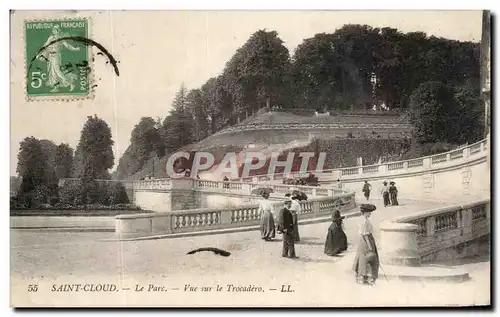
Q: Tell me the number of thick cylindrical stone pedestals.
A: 1